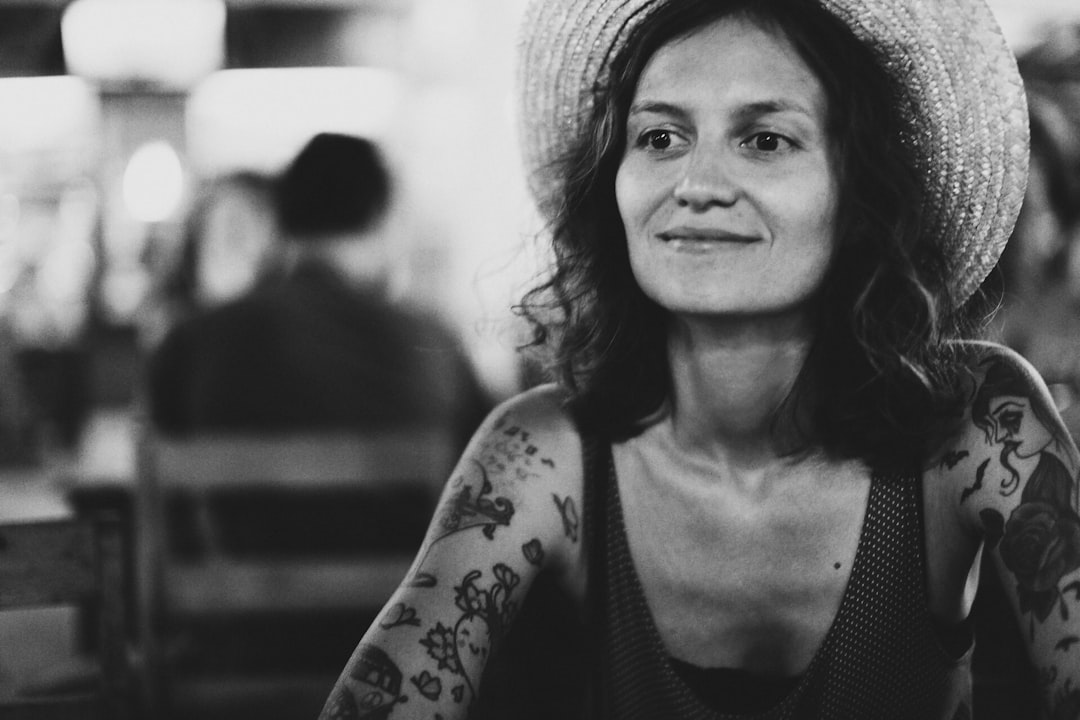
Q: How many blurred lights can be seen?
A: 4